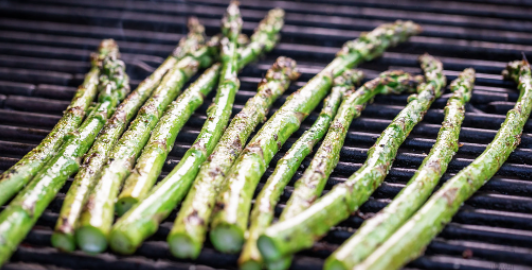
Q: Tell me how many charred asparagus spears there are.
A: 13